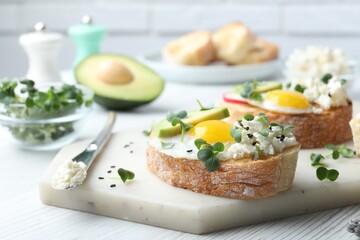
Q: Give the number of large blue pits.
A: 0